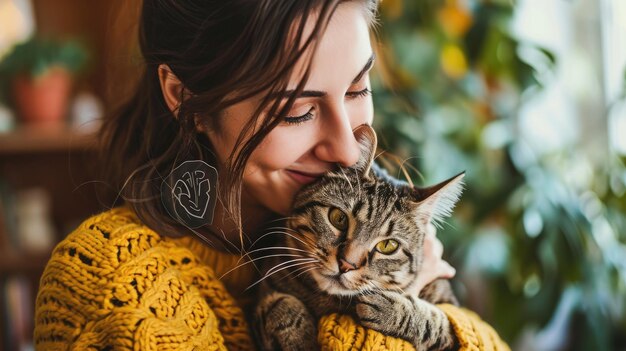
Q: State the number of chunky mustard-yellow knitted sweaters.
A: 1